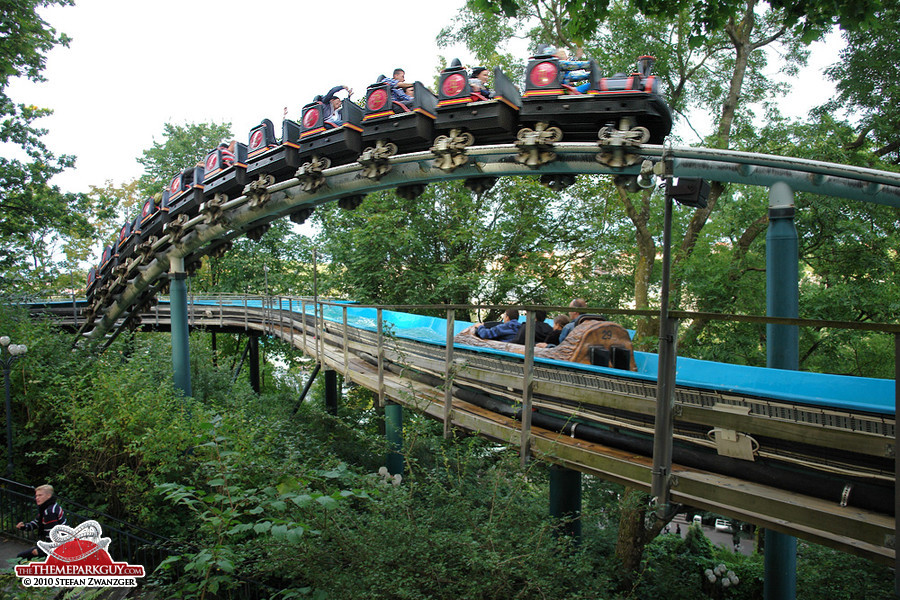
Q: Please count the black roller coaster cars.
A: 11